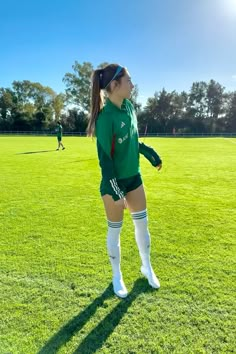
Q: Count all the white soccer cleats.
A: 2